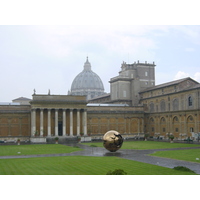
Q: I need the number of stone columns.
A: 8